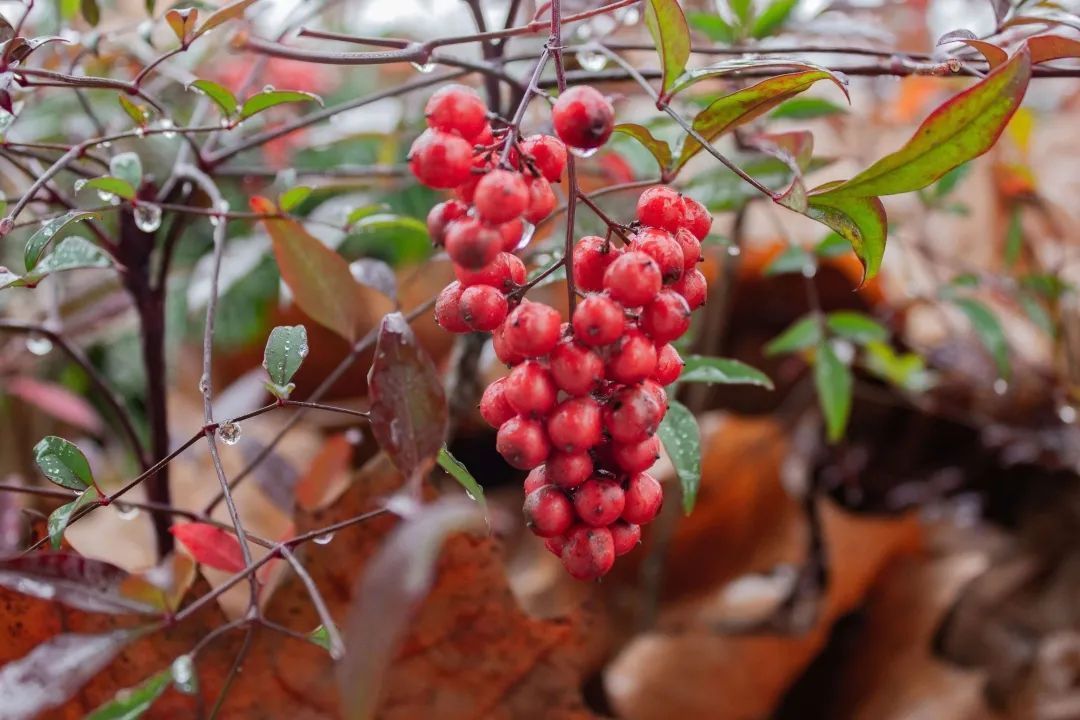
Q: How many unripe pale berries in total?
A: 0